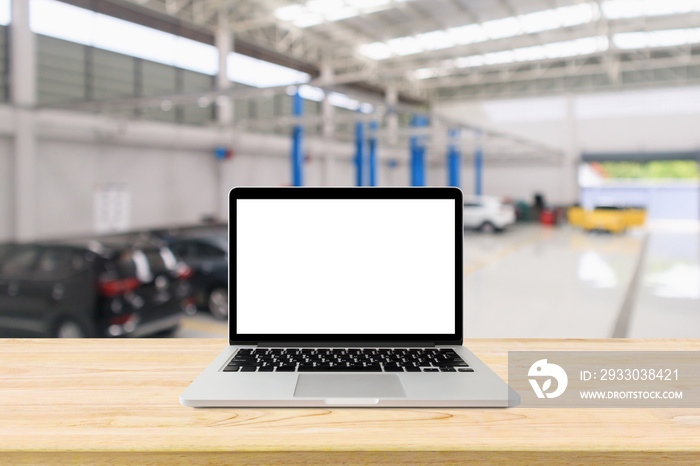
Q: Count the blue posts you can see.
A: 6